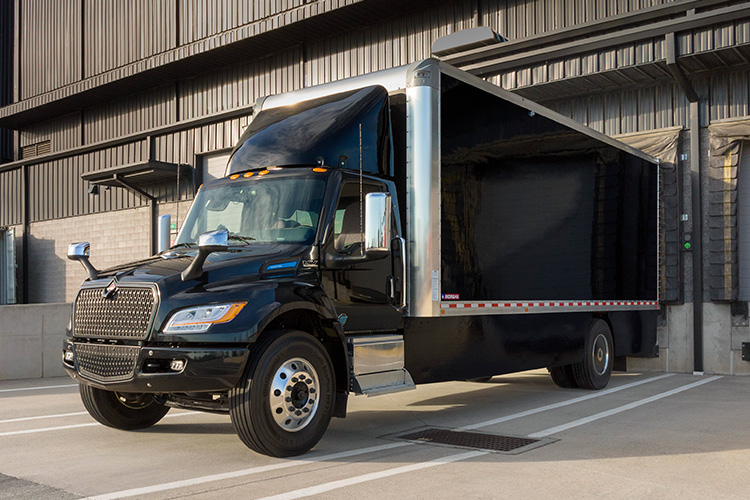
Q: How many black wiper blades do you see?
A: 2